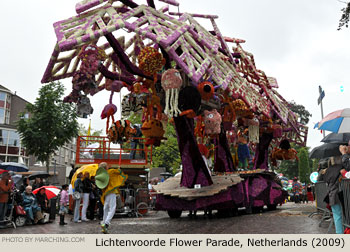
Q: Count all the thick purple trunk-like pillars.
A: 3